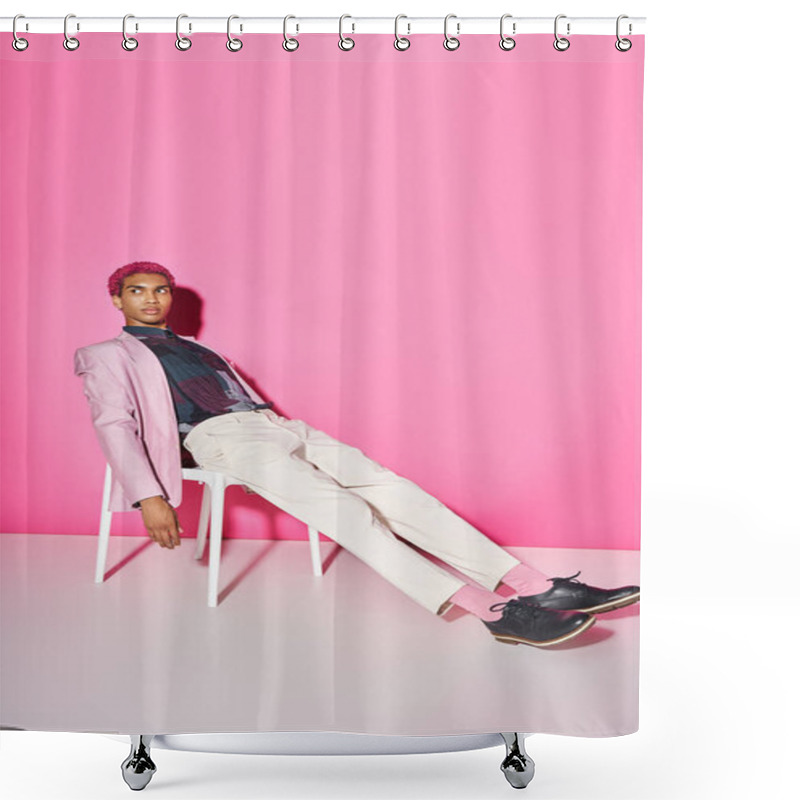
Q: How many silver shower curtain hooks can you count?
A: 12